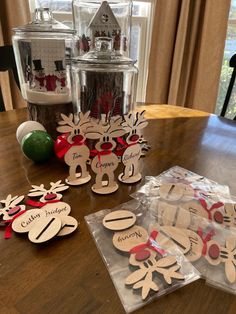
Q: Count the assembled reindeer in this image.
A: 3